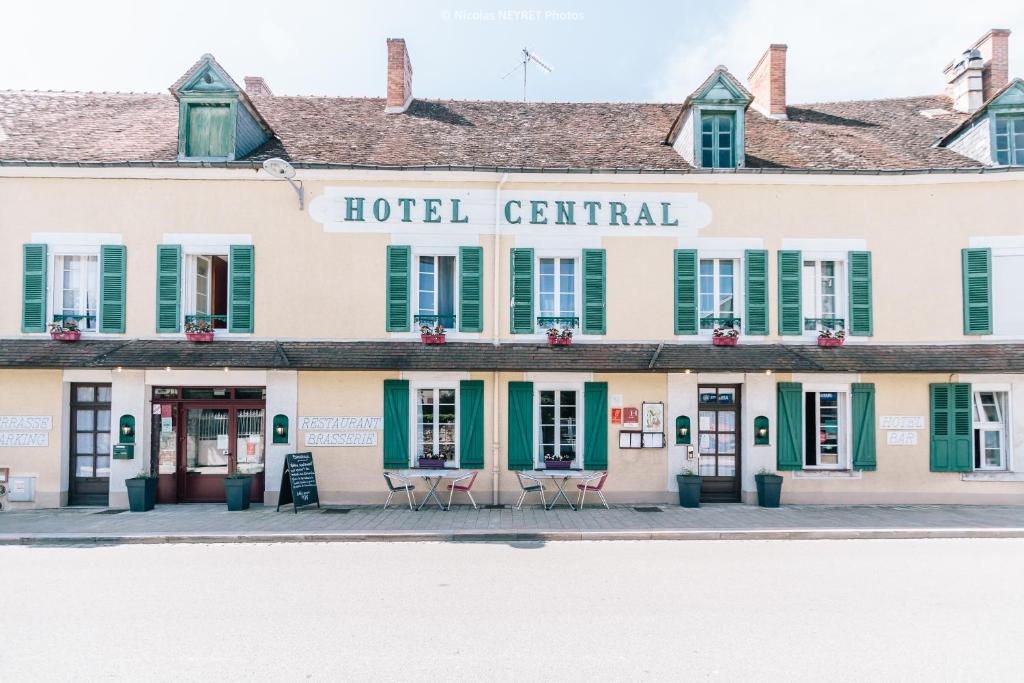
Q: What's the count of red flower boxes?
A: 6